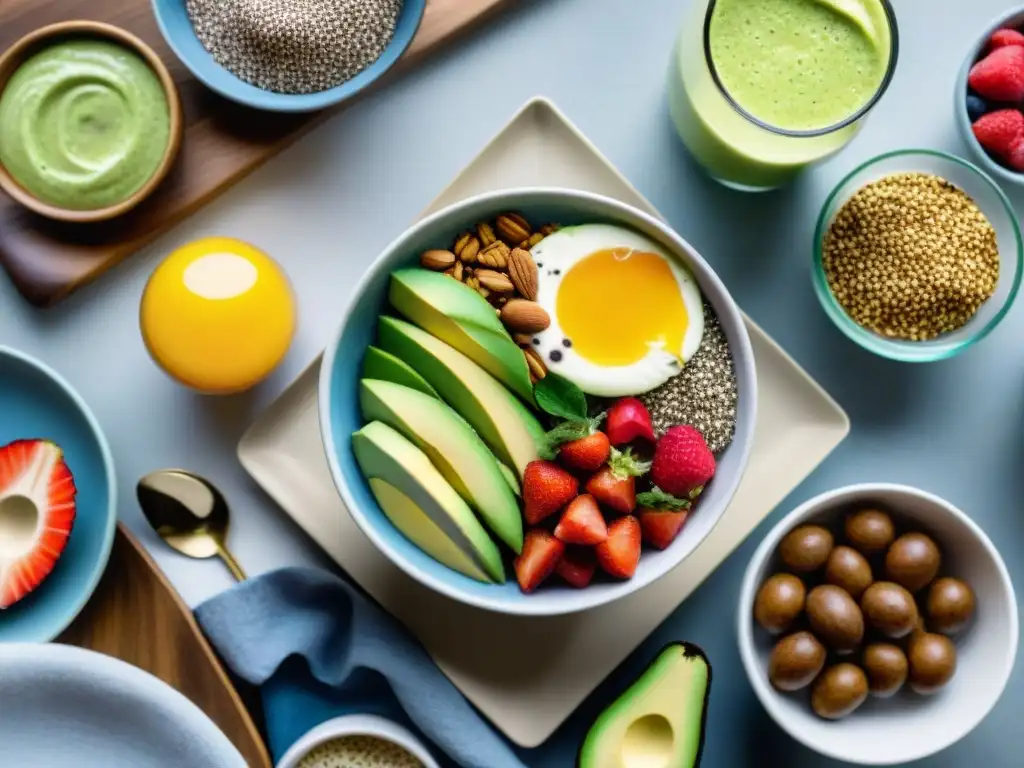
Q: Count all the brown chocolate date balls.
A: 12